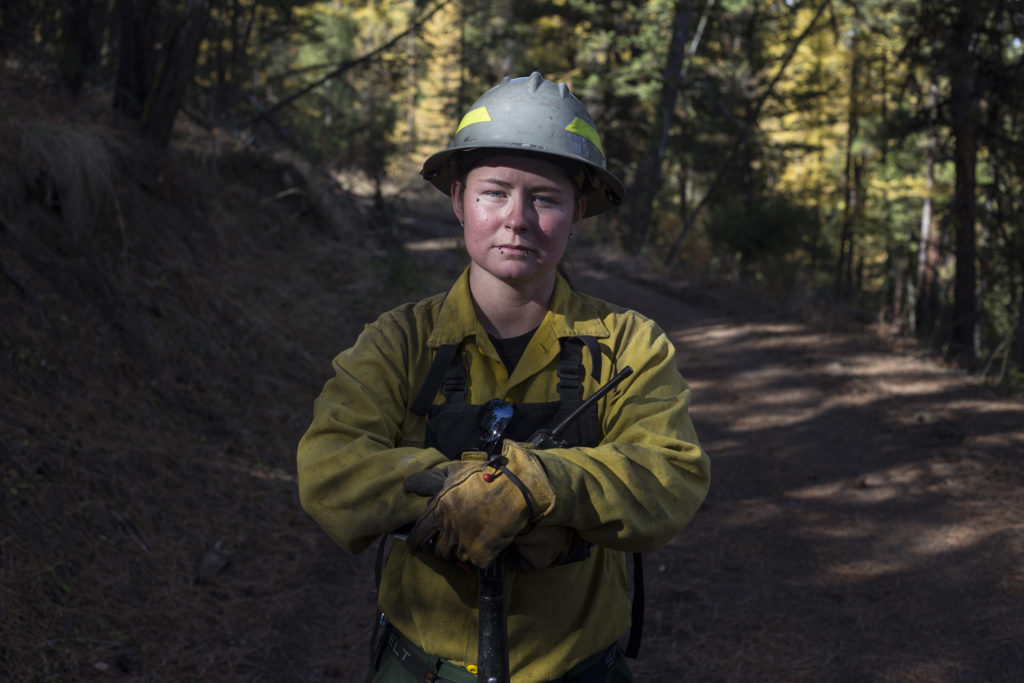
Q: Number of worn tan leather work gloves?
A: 2